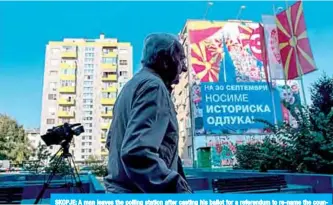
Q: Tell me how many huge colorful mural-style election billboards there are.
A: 1